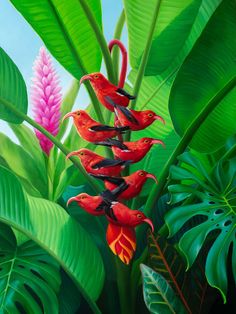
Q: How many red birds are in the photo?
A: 8